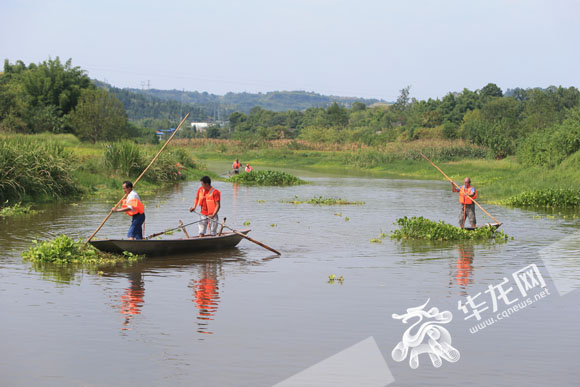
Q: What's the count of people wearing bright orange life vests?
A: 5